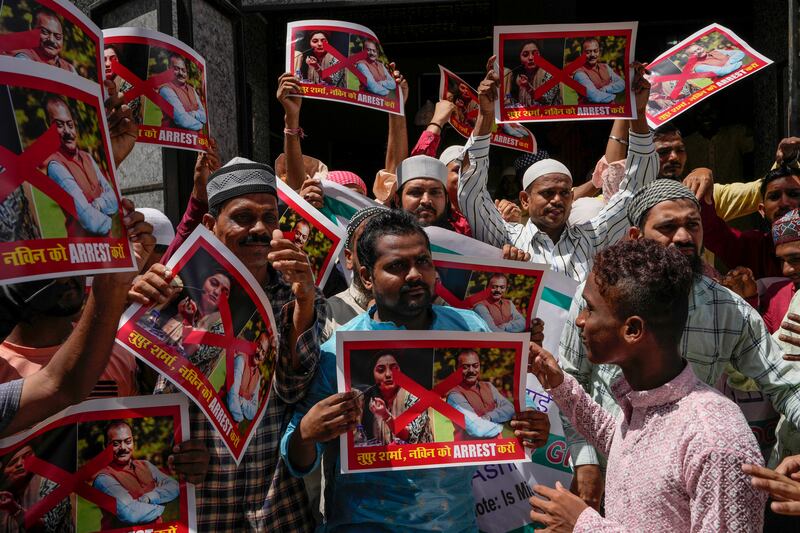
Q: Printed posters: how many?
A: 12